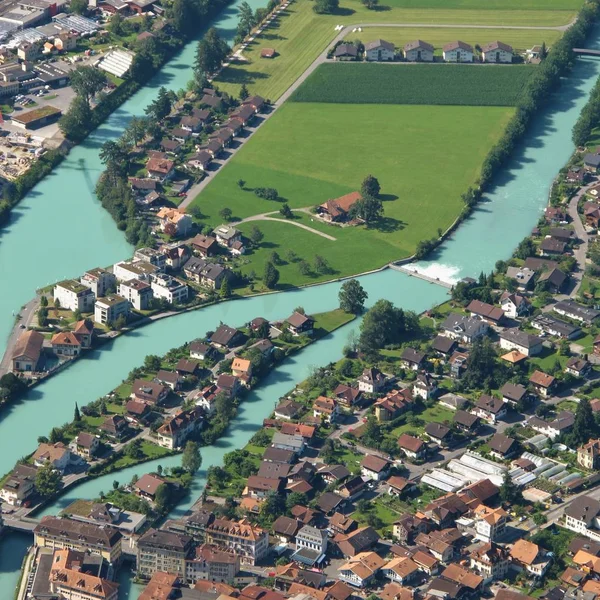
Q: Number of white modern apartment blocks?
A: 7